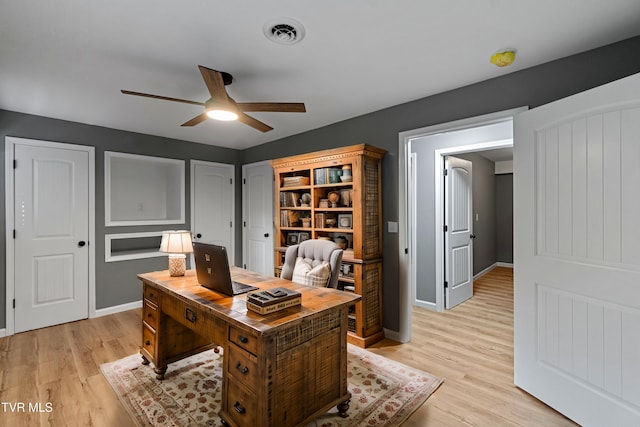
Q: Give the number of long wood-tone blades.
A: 5